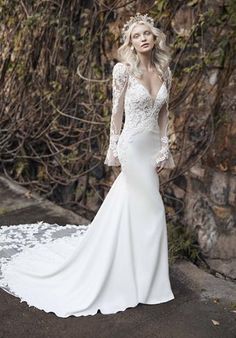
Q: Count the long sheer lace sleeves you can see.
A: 2